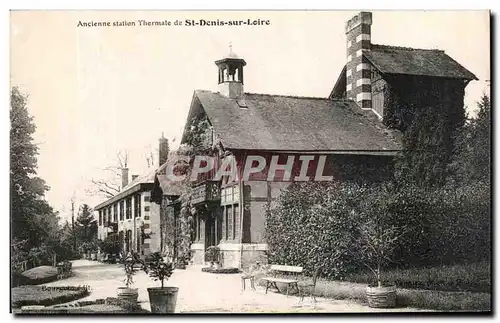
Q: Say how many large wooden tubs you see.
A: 3